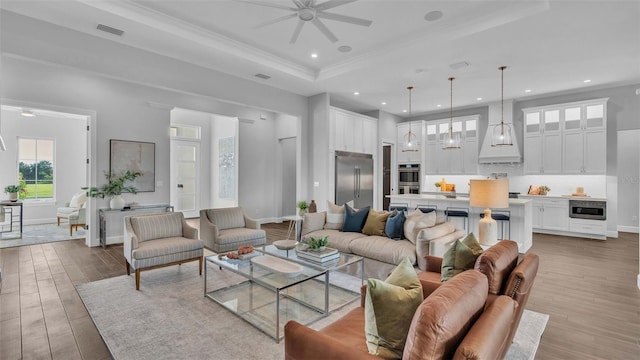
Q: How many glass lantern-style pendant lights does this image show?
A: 3